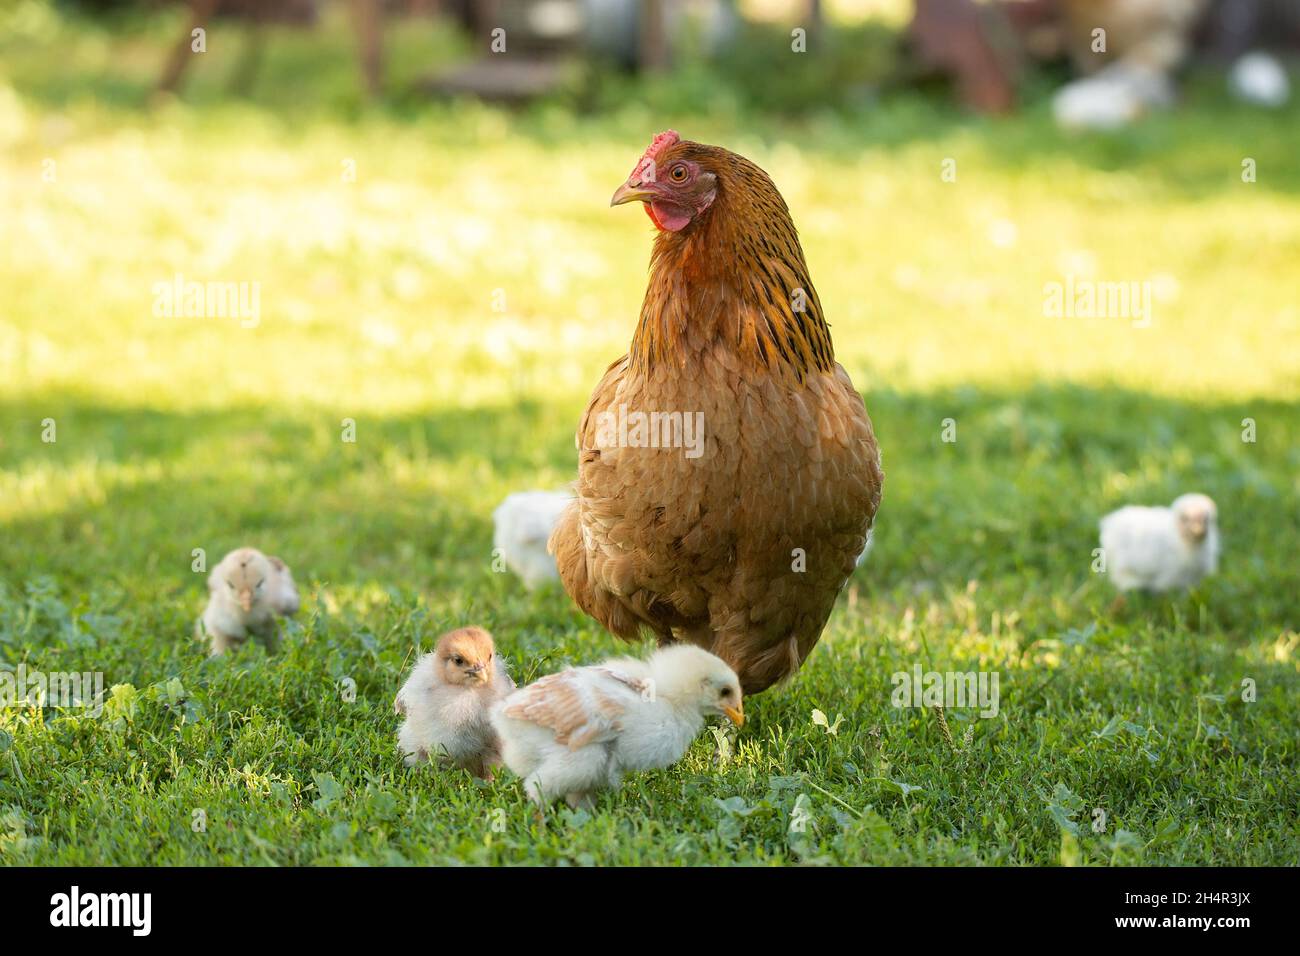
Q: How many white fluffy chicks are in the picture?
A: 5